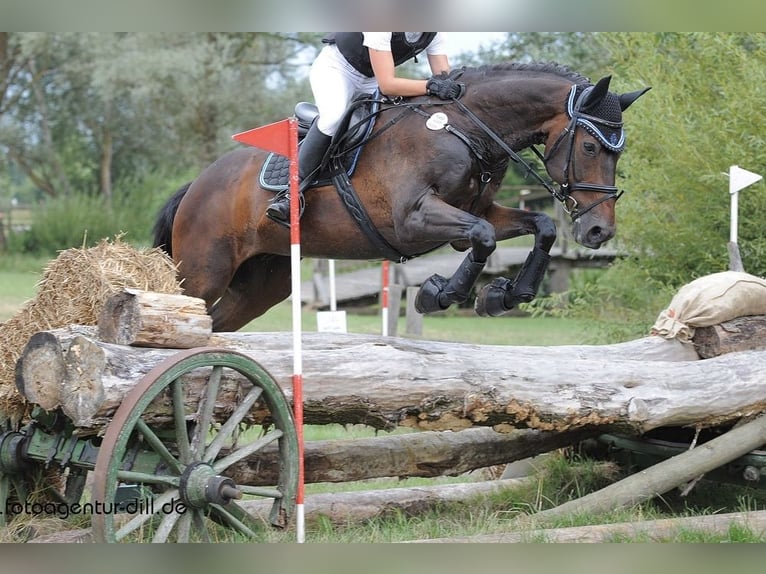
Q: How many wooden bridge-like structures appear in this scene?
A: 1